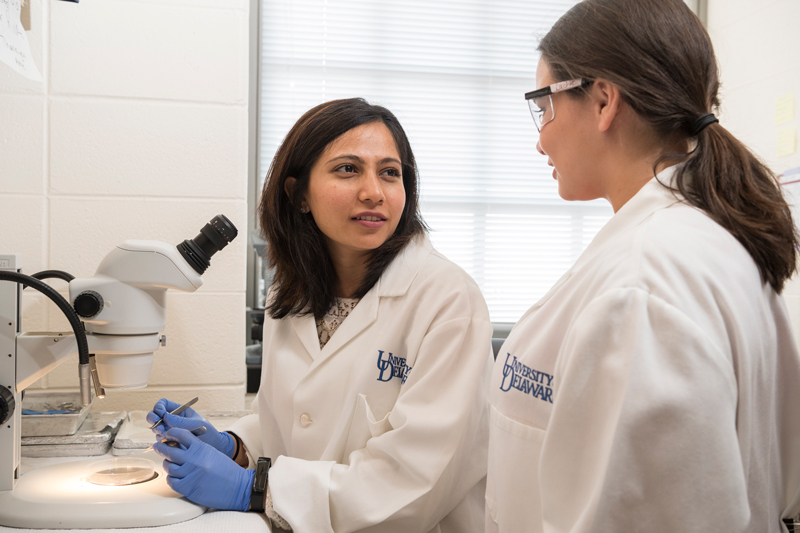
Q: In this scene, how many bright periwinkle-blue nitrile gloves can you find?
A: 2